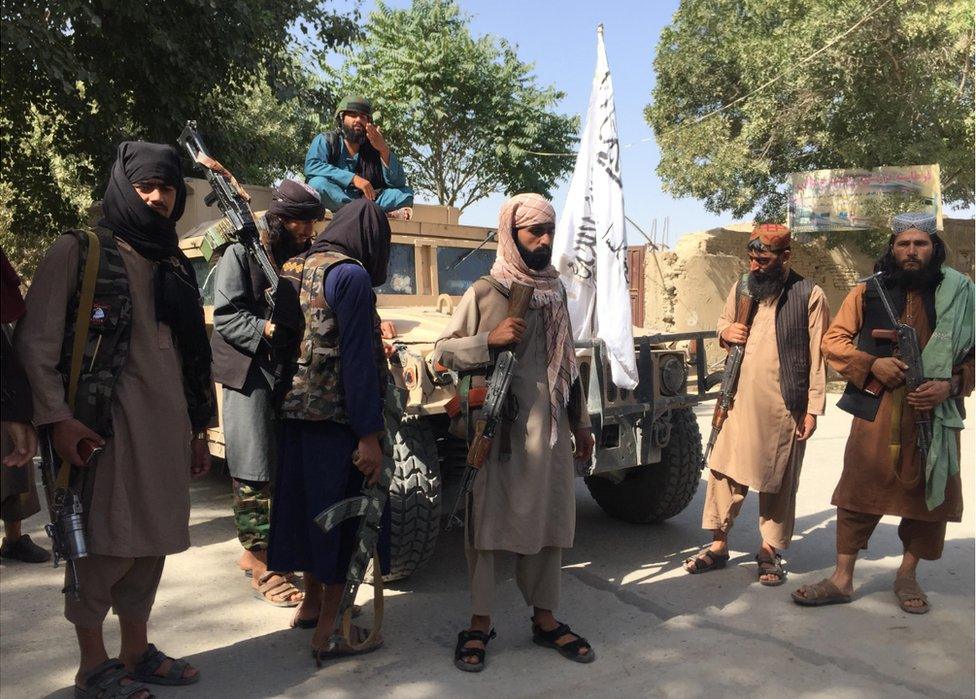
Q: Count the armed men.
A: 6